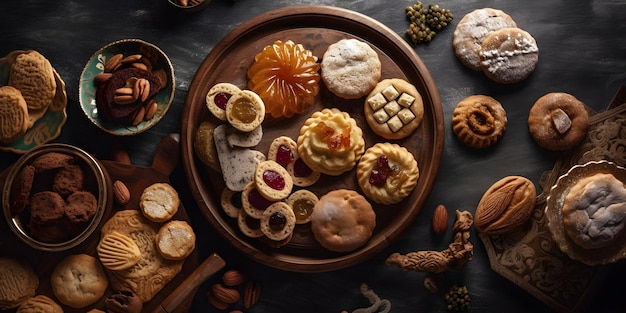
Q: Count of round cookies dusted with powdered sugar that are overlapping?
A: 2